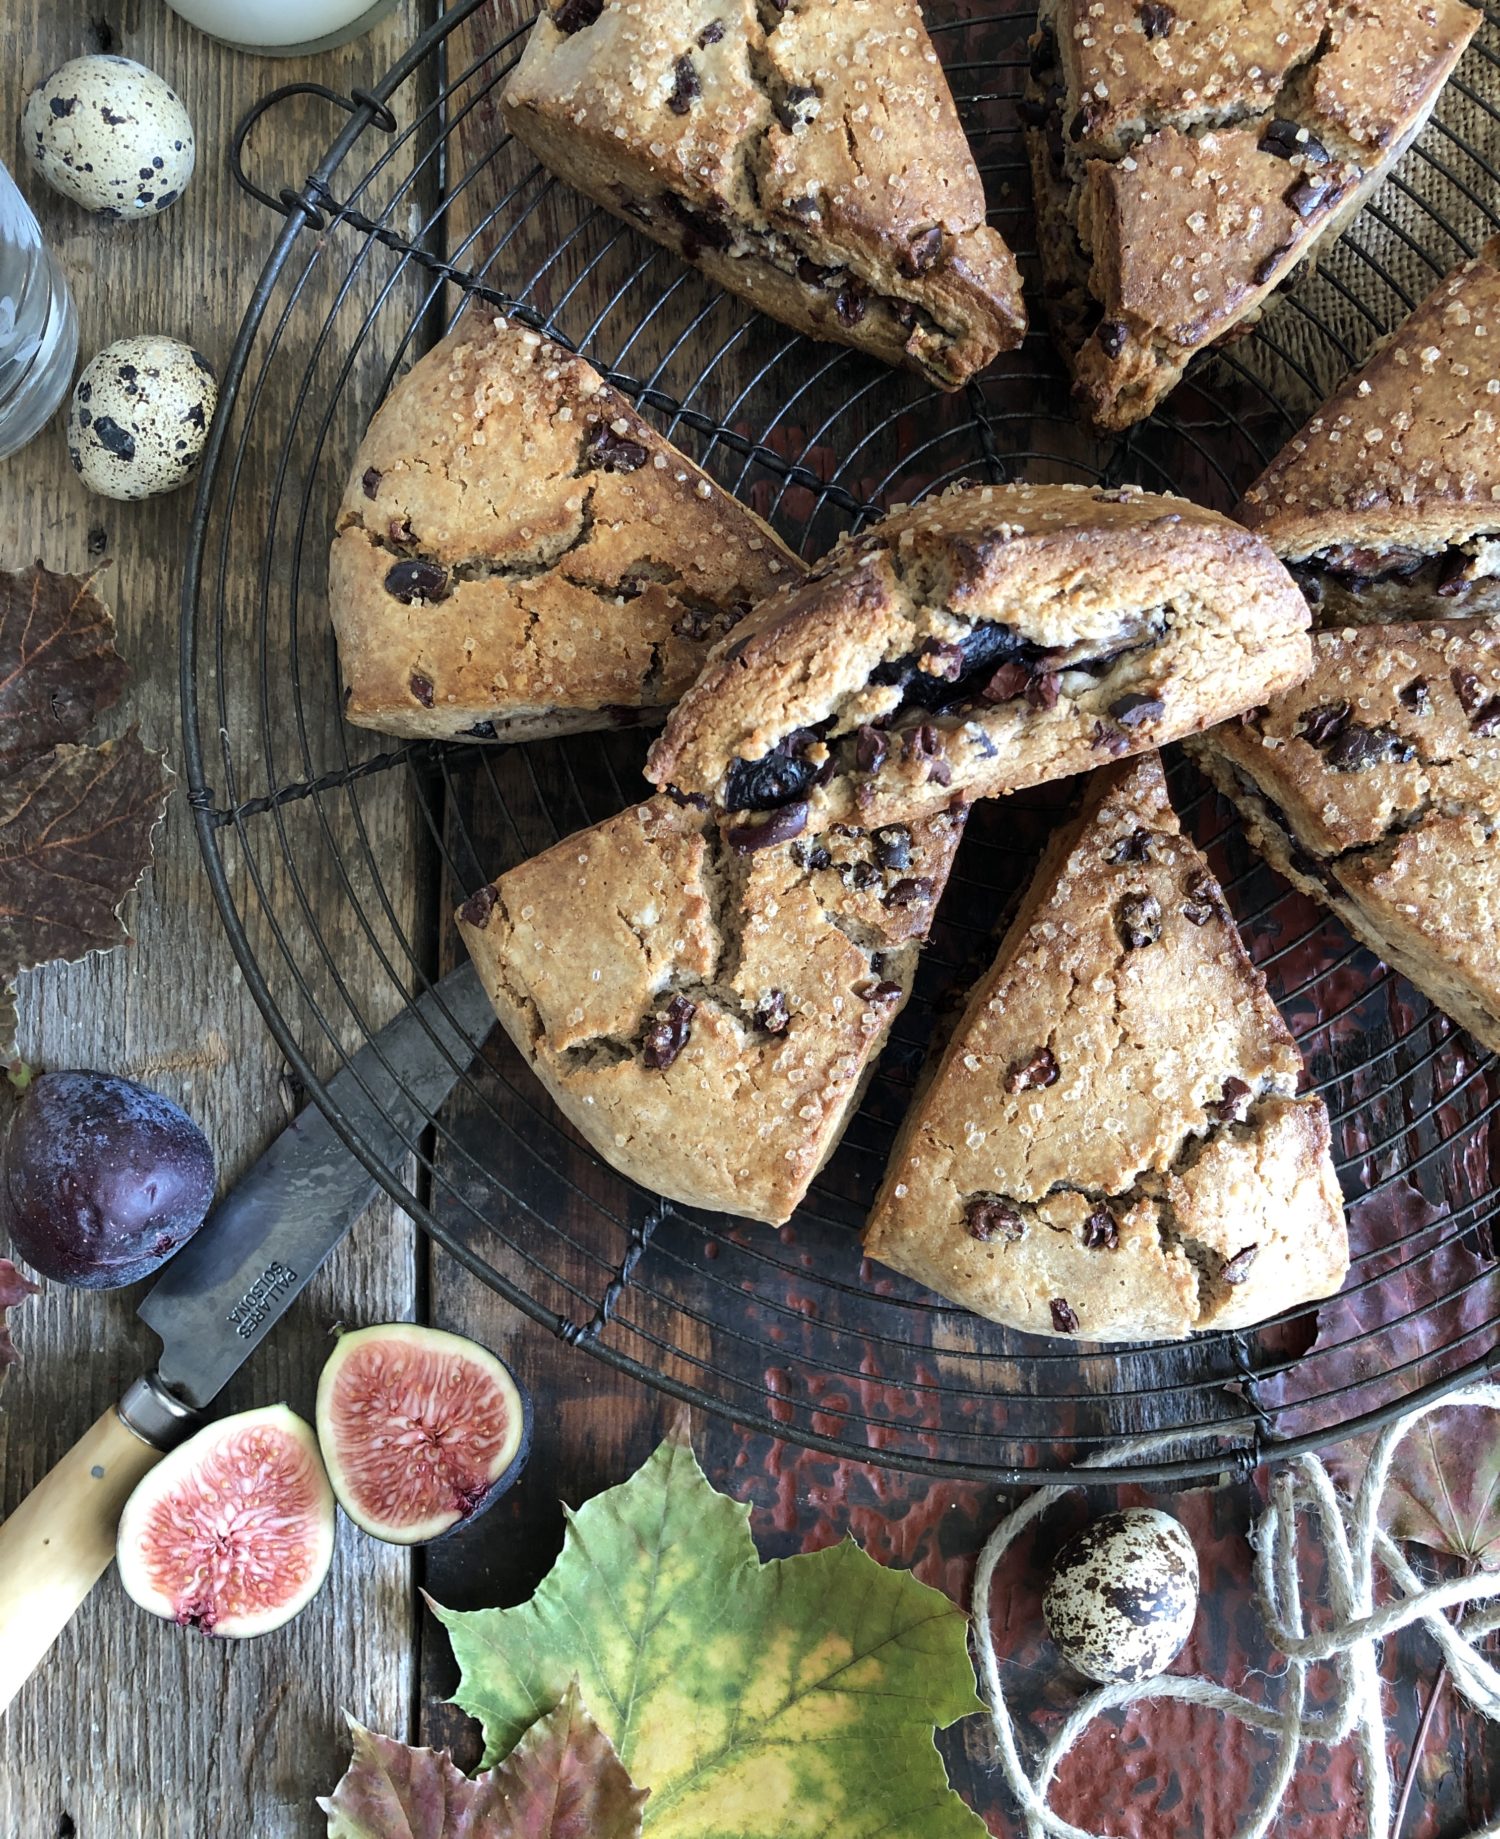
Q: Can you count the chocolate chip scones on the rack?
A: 8